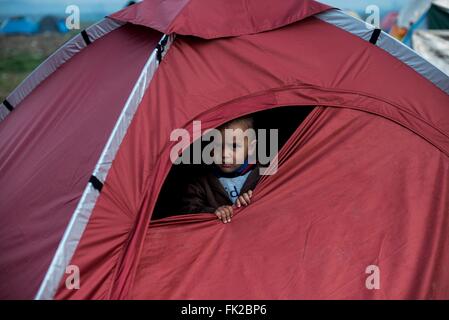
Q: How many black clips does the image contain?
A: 5